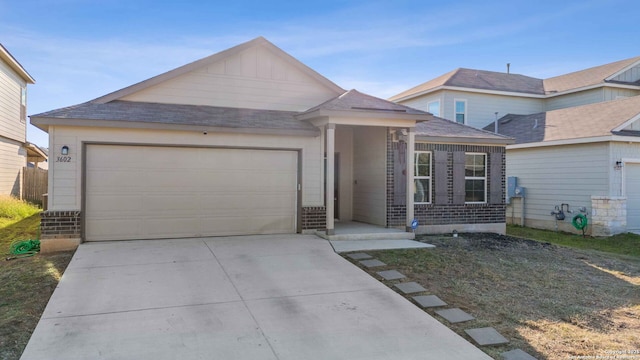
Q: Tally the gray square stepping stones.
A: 8